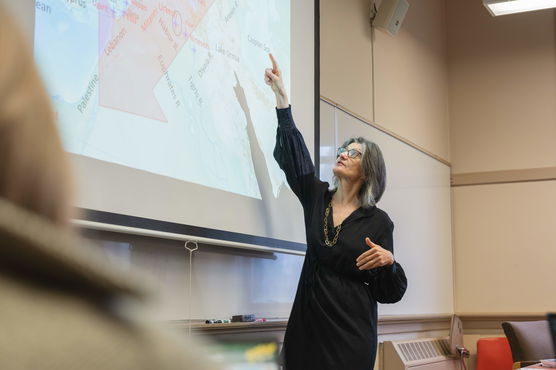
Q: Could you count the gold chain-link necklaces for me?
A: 1